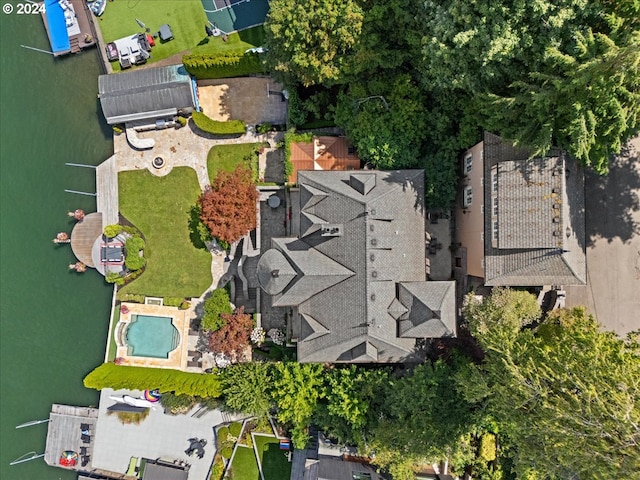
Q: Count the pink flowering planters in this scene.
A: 5